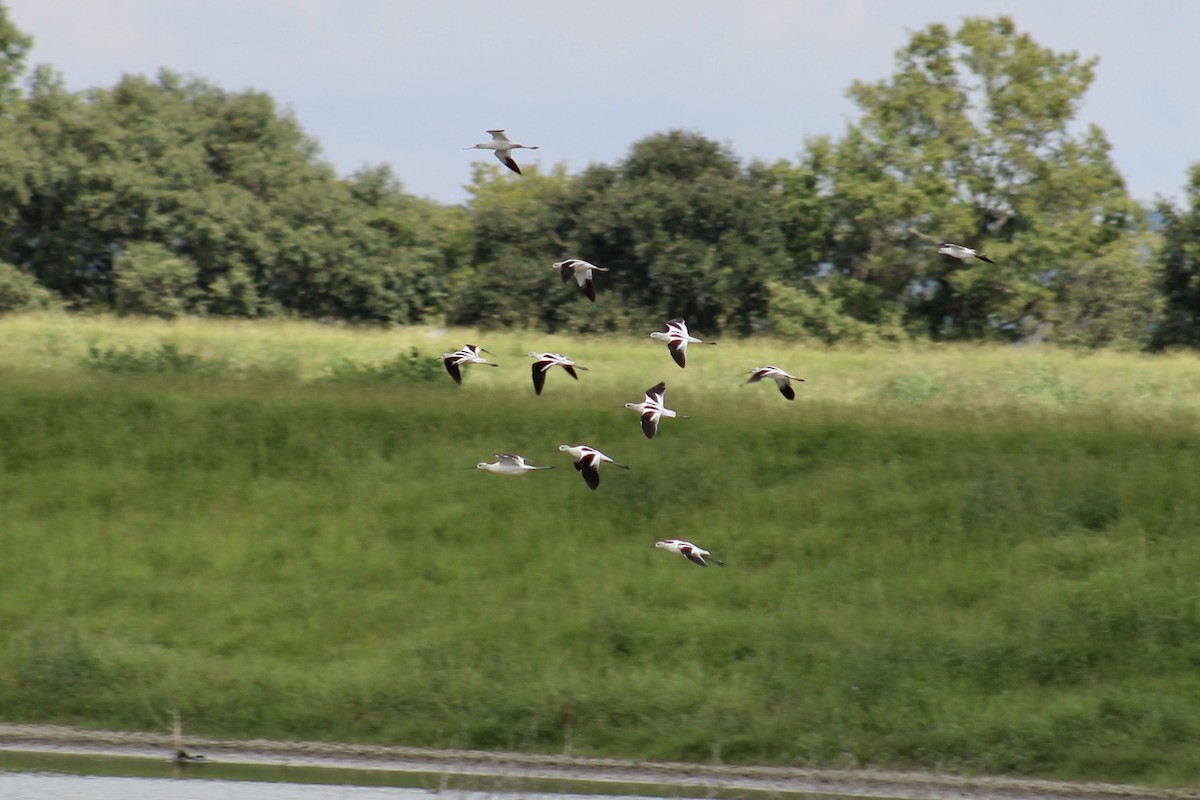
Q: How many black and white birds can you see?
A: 11